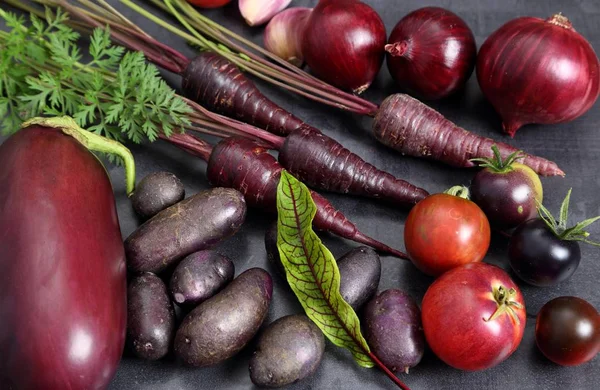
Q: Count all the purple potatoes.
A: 9